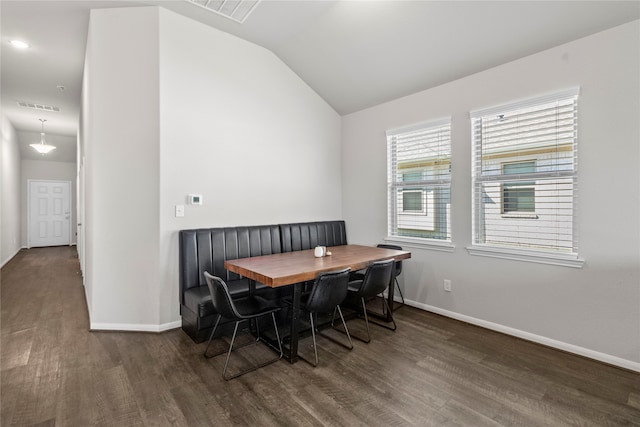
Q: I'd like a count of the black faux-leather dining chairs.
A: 4